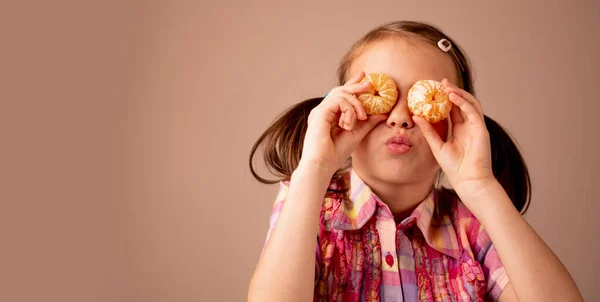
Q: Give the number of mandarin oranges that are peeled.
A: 2